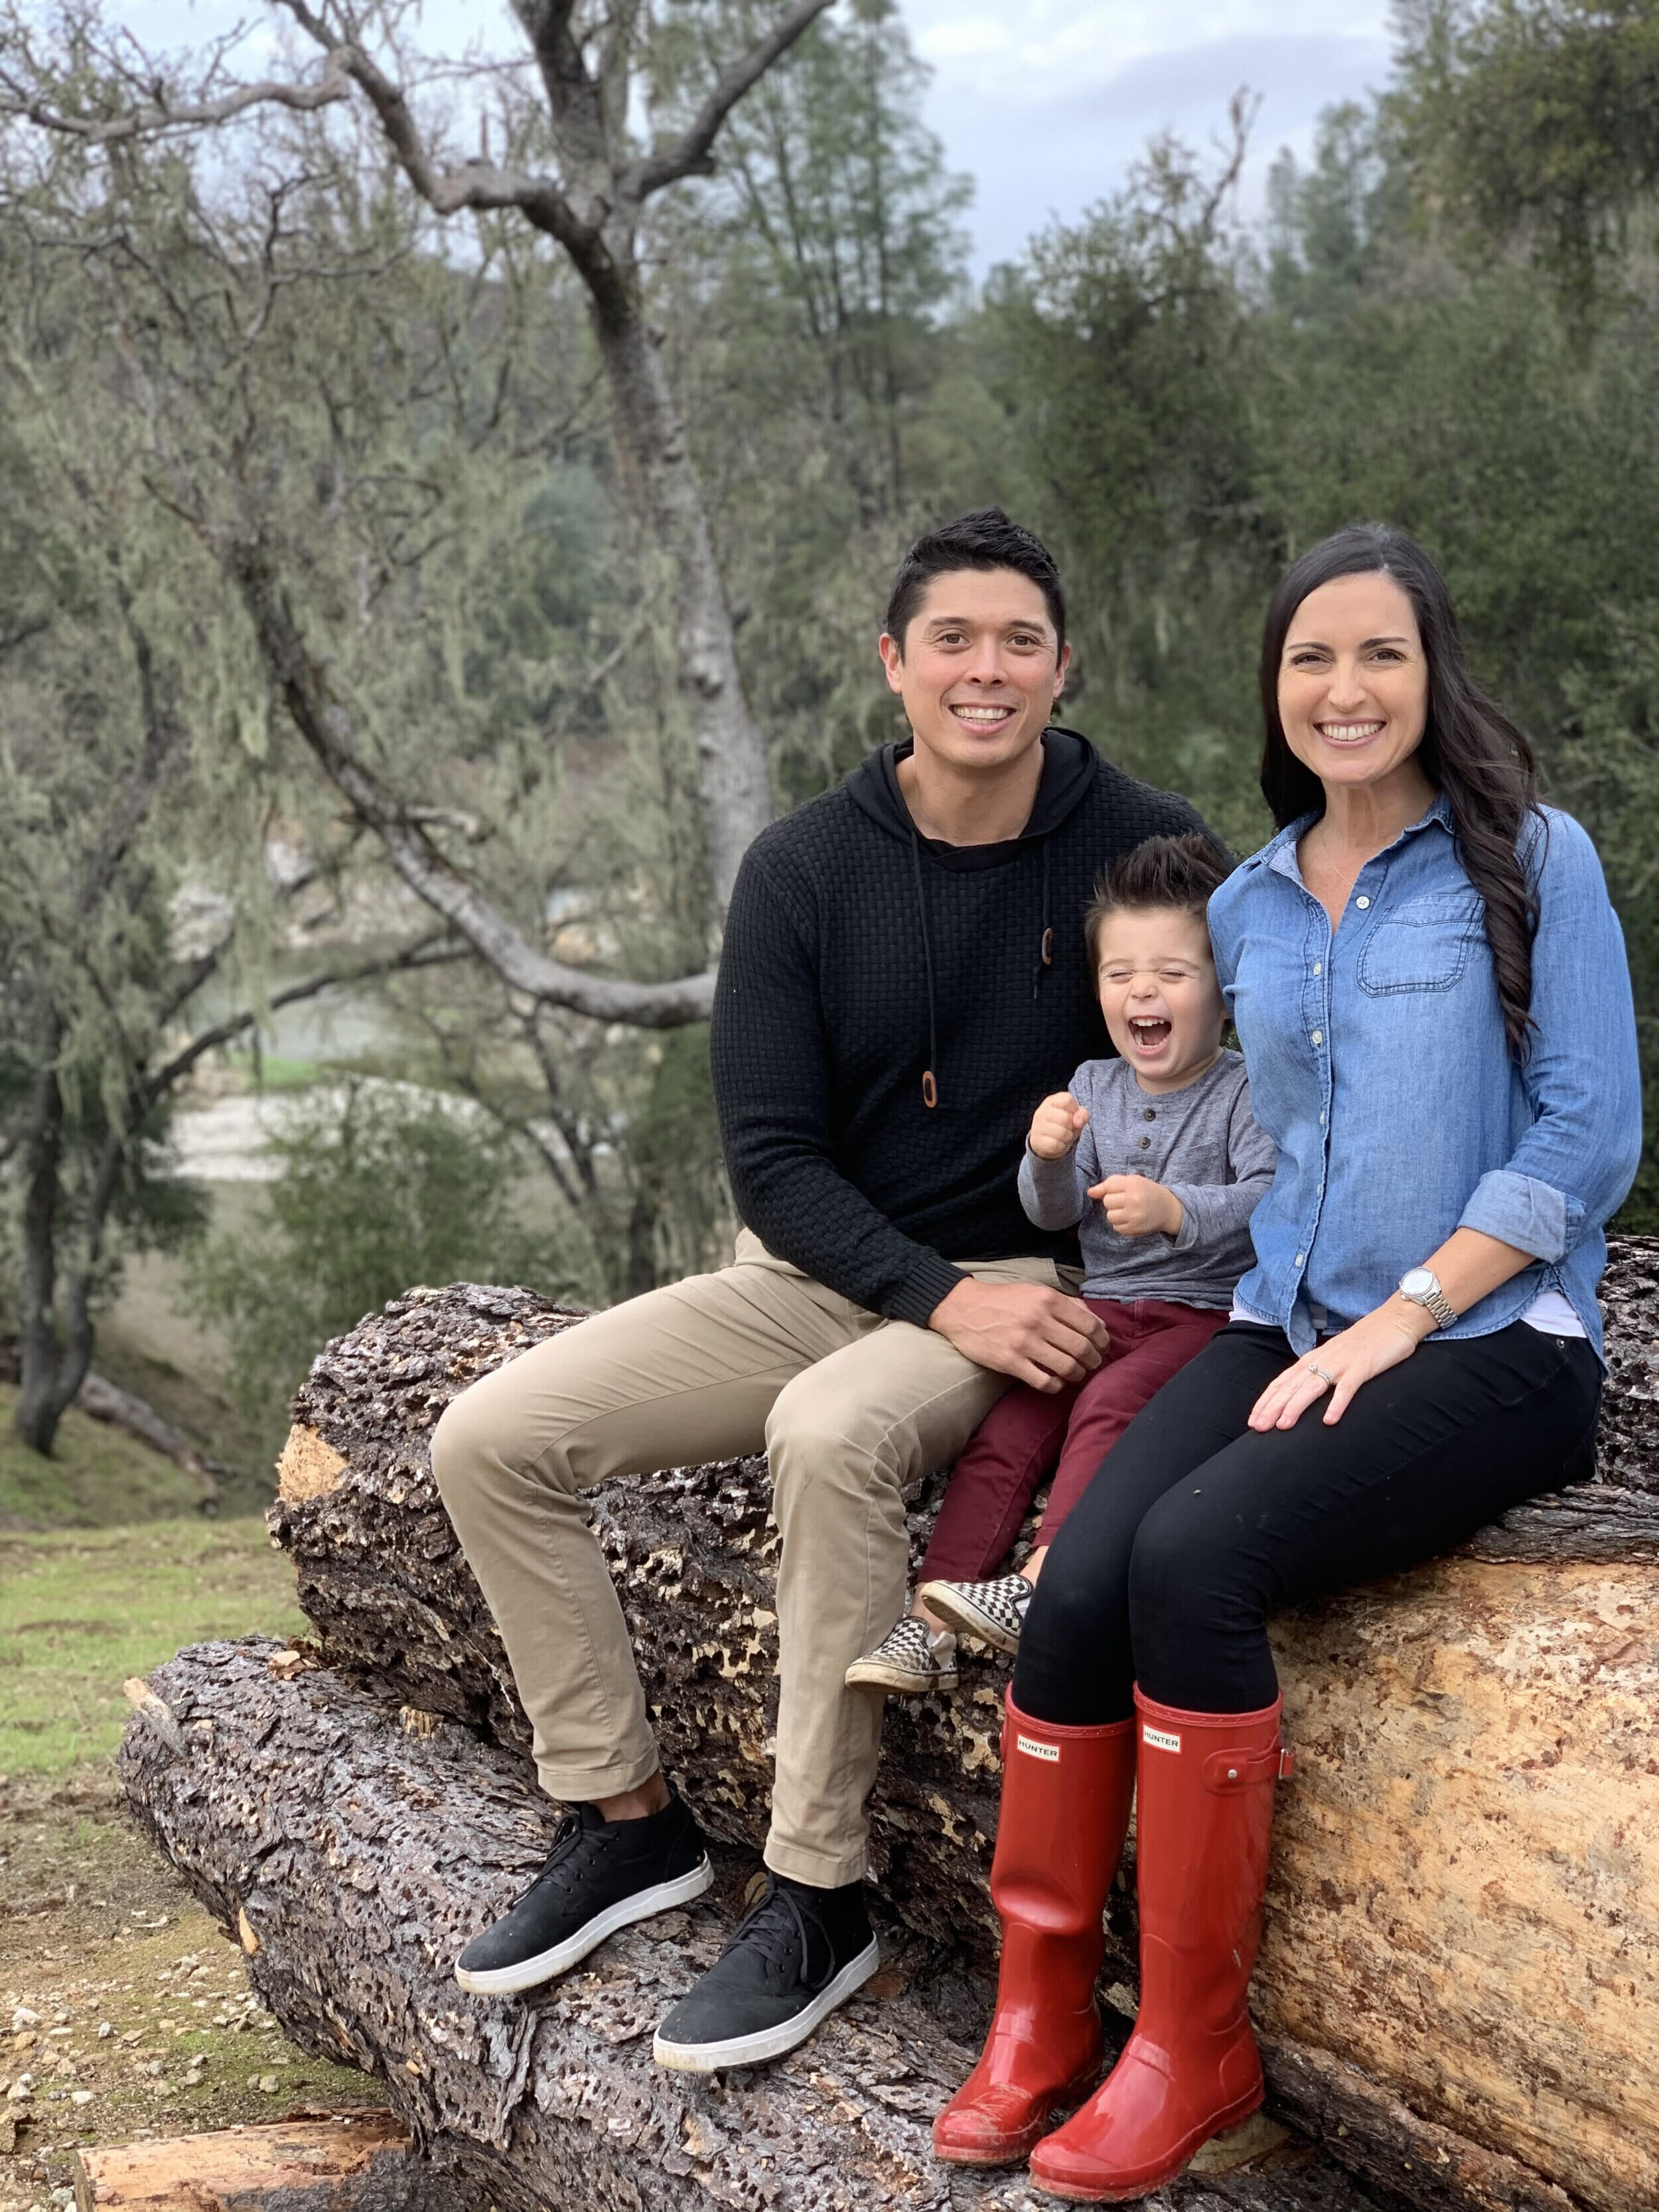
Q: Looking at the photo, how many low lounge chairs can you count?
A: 0